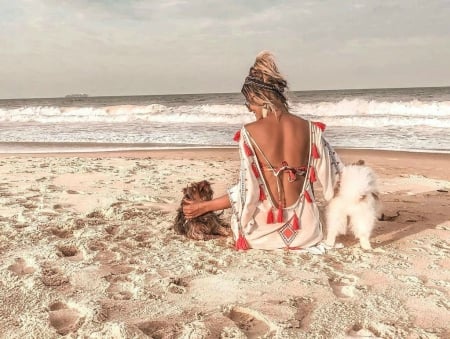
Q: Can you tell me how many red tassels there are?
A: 12